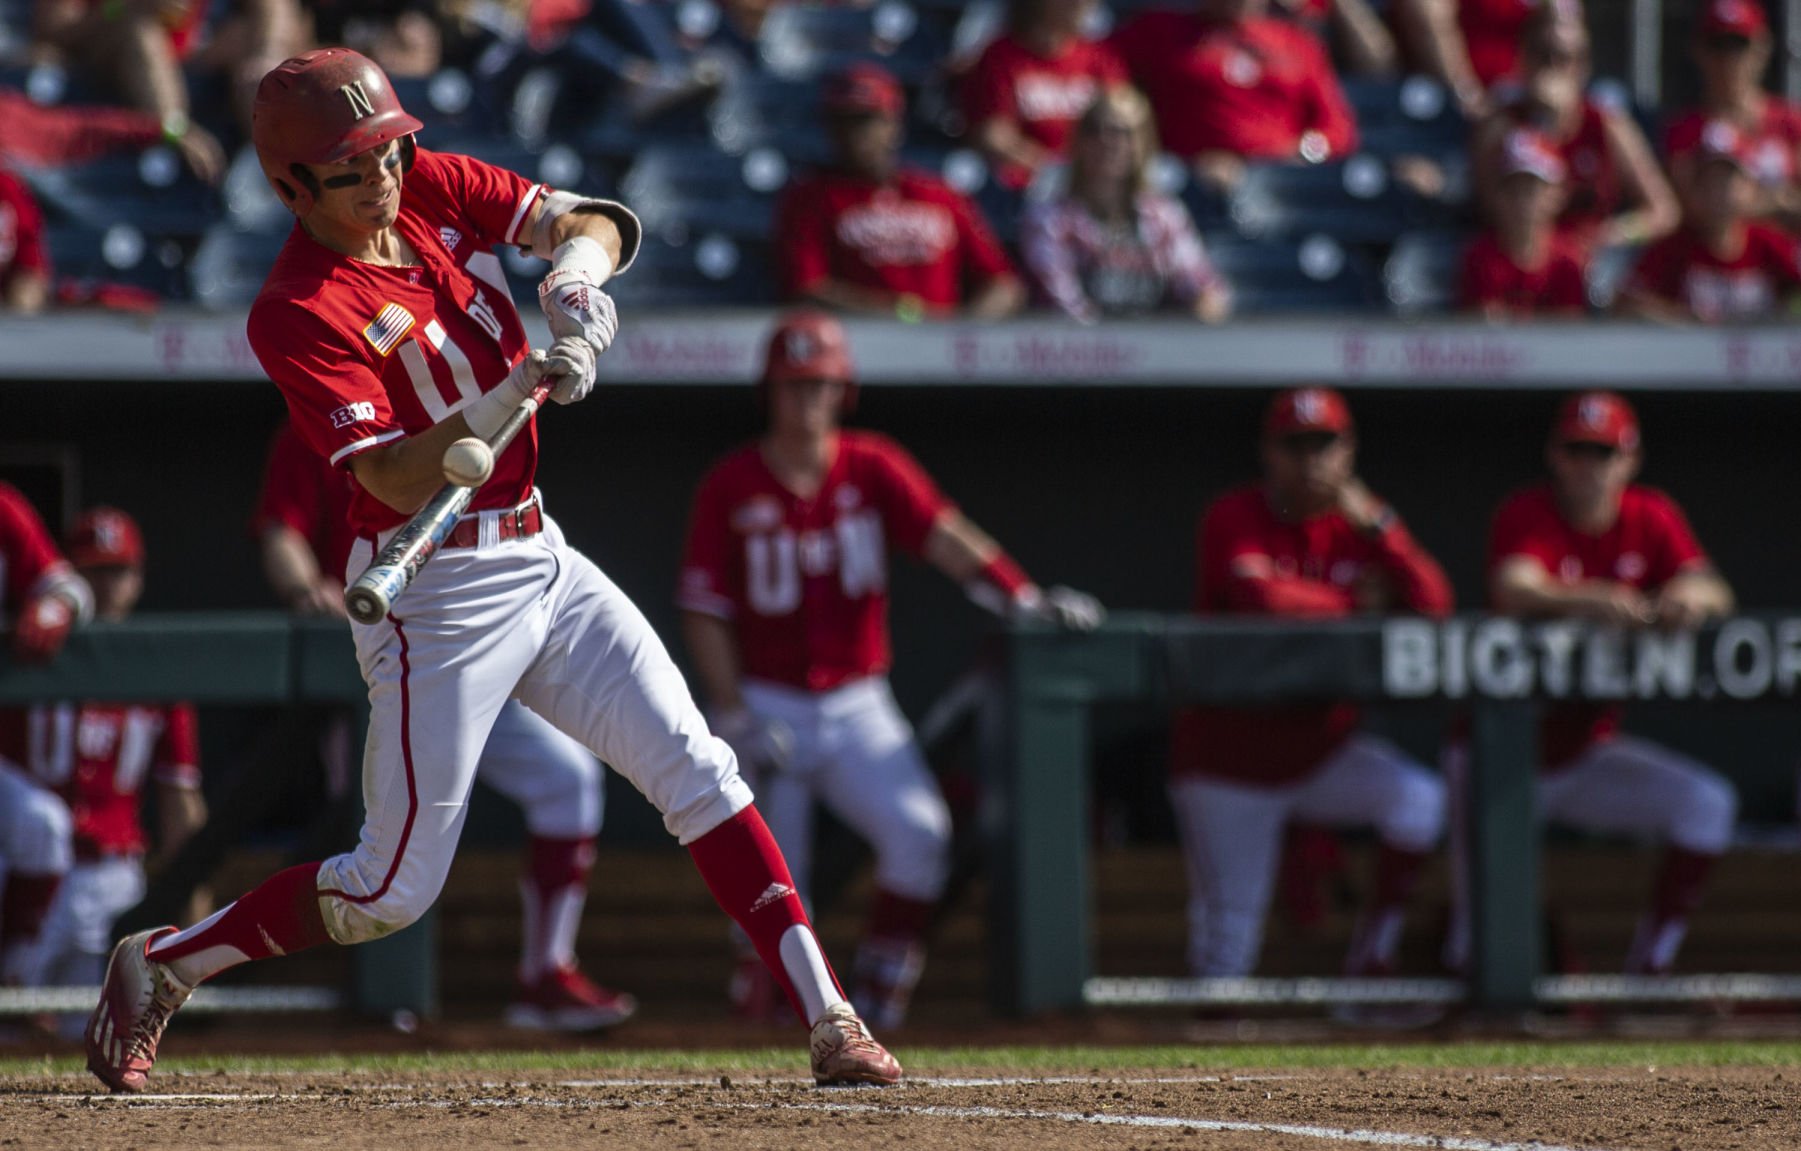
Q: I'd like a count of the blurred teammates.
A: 6